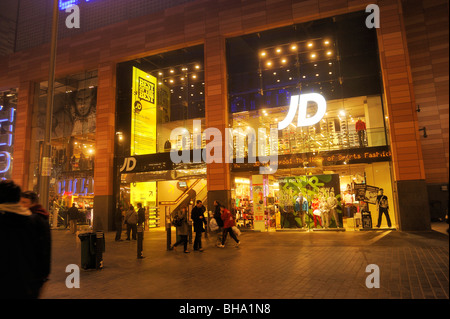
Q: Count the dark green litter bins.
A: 1